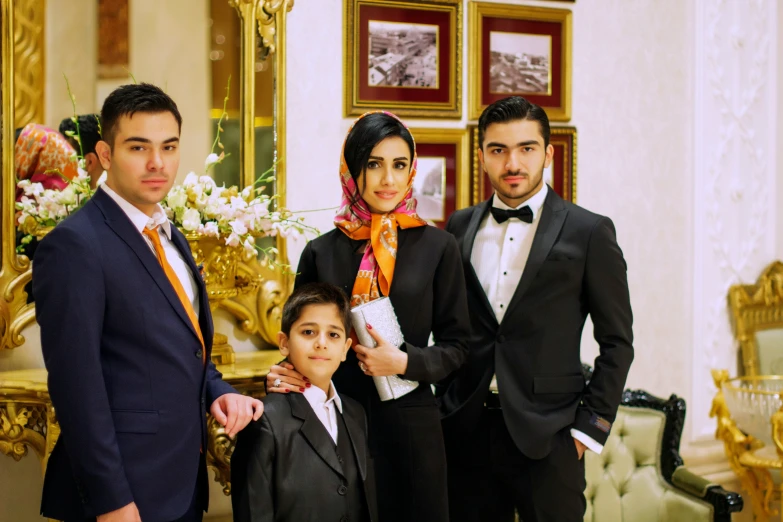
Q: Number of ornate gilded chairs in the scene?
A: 1